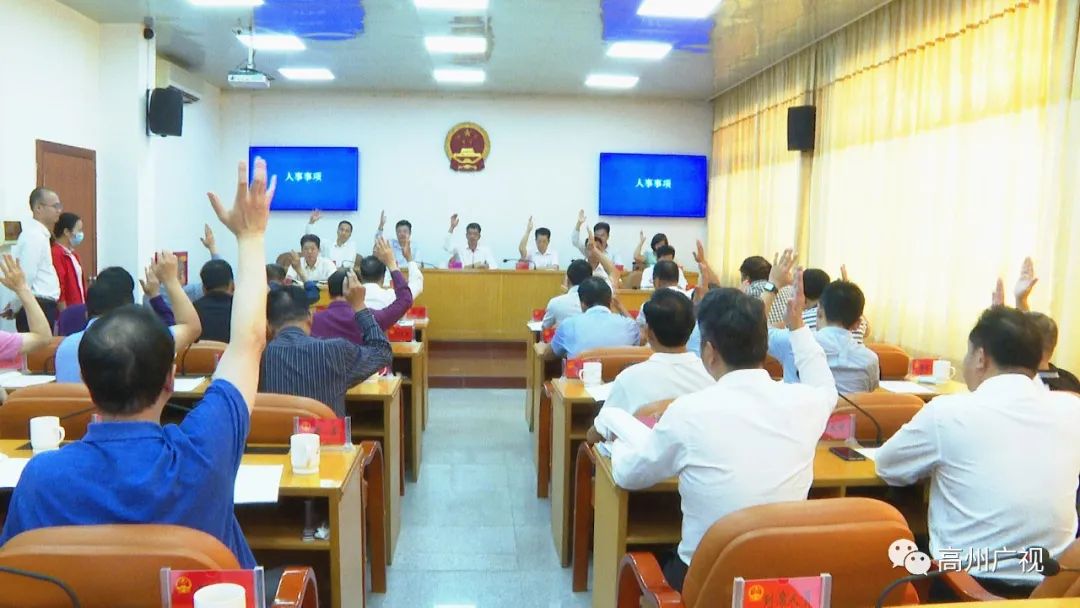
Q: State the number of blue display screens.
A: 2